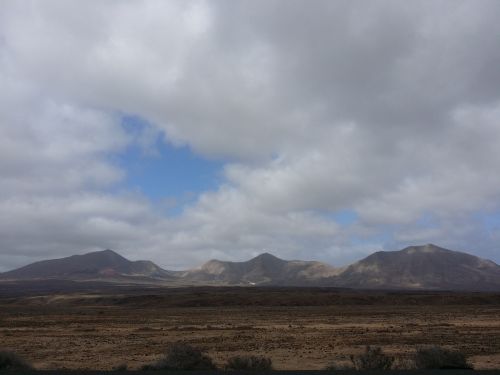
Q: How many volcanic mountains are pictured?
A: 3